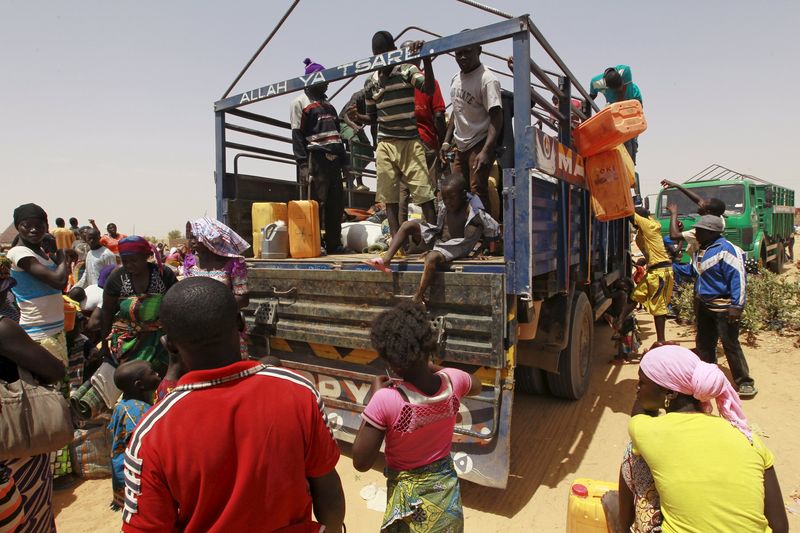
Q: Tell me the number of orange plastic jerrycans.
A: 3